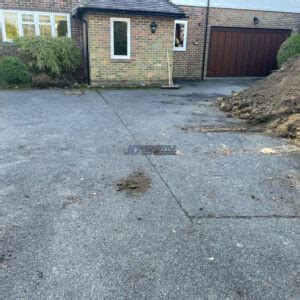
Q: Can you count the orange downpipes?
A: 0